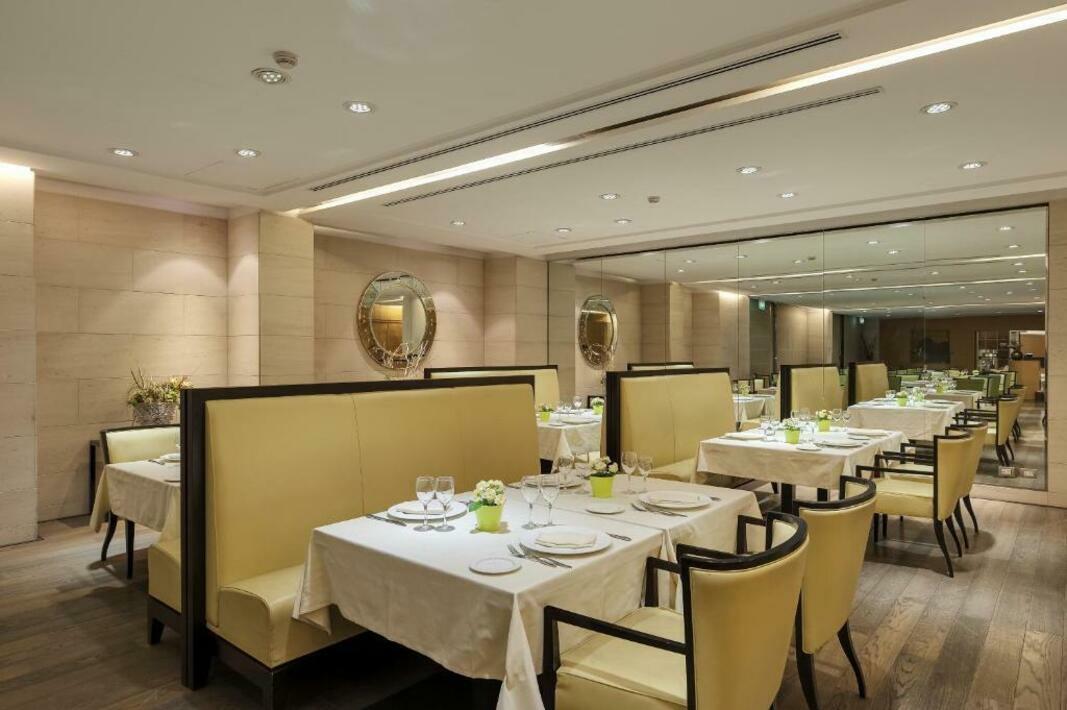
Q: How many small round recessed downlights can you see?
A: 12